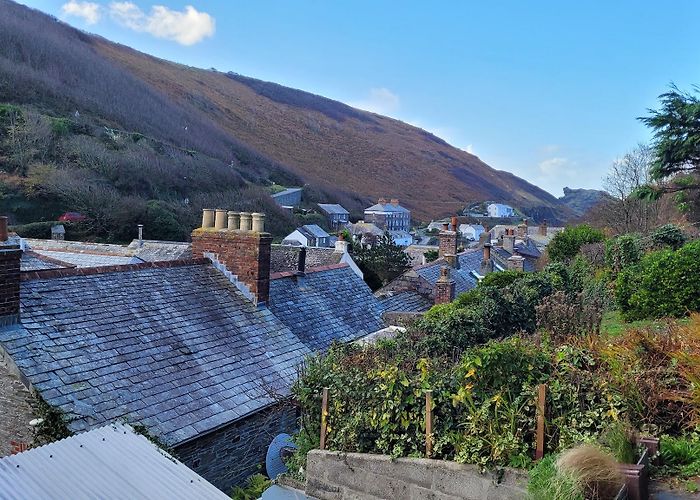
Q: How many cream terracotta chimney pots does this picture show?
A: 5